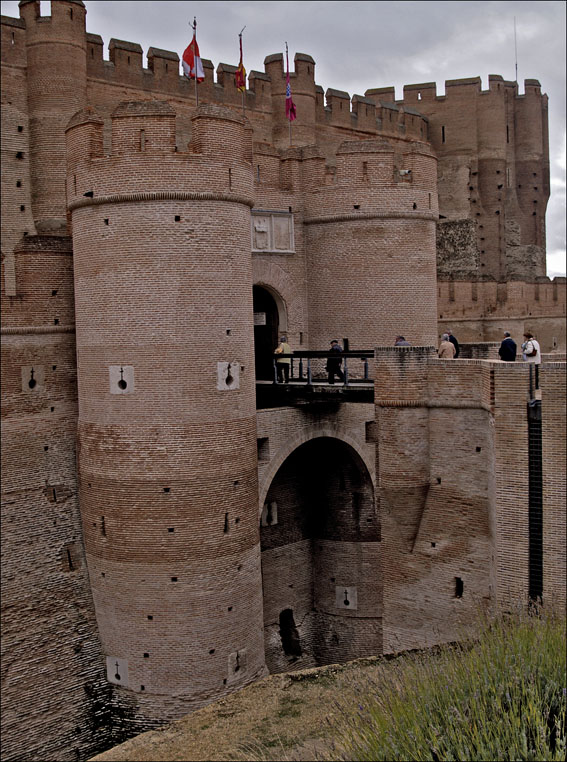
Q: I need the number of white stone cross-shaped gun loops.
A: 7